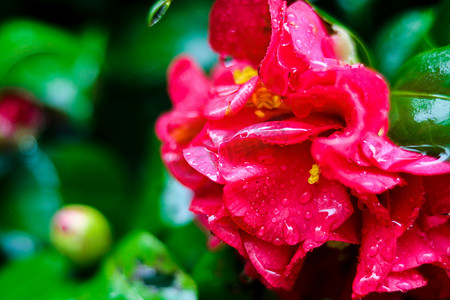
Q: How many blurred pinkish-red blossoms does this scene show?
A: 1